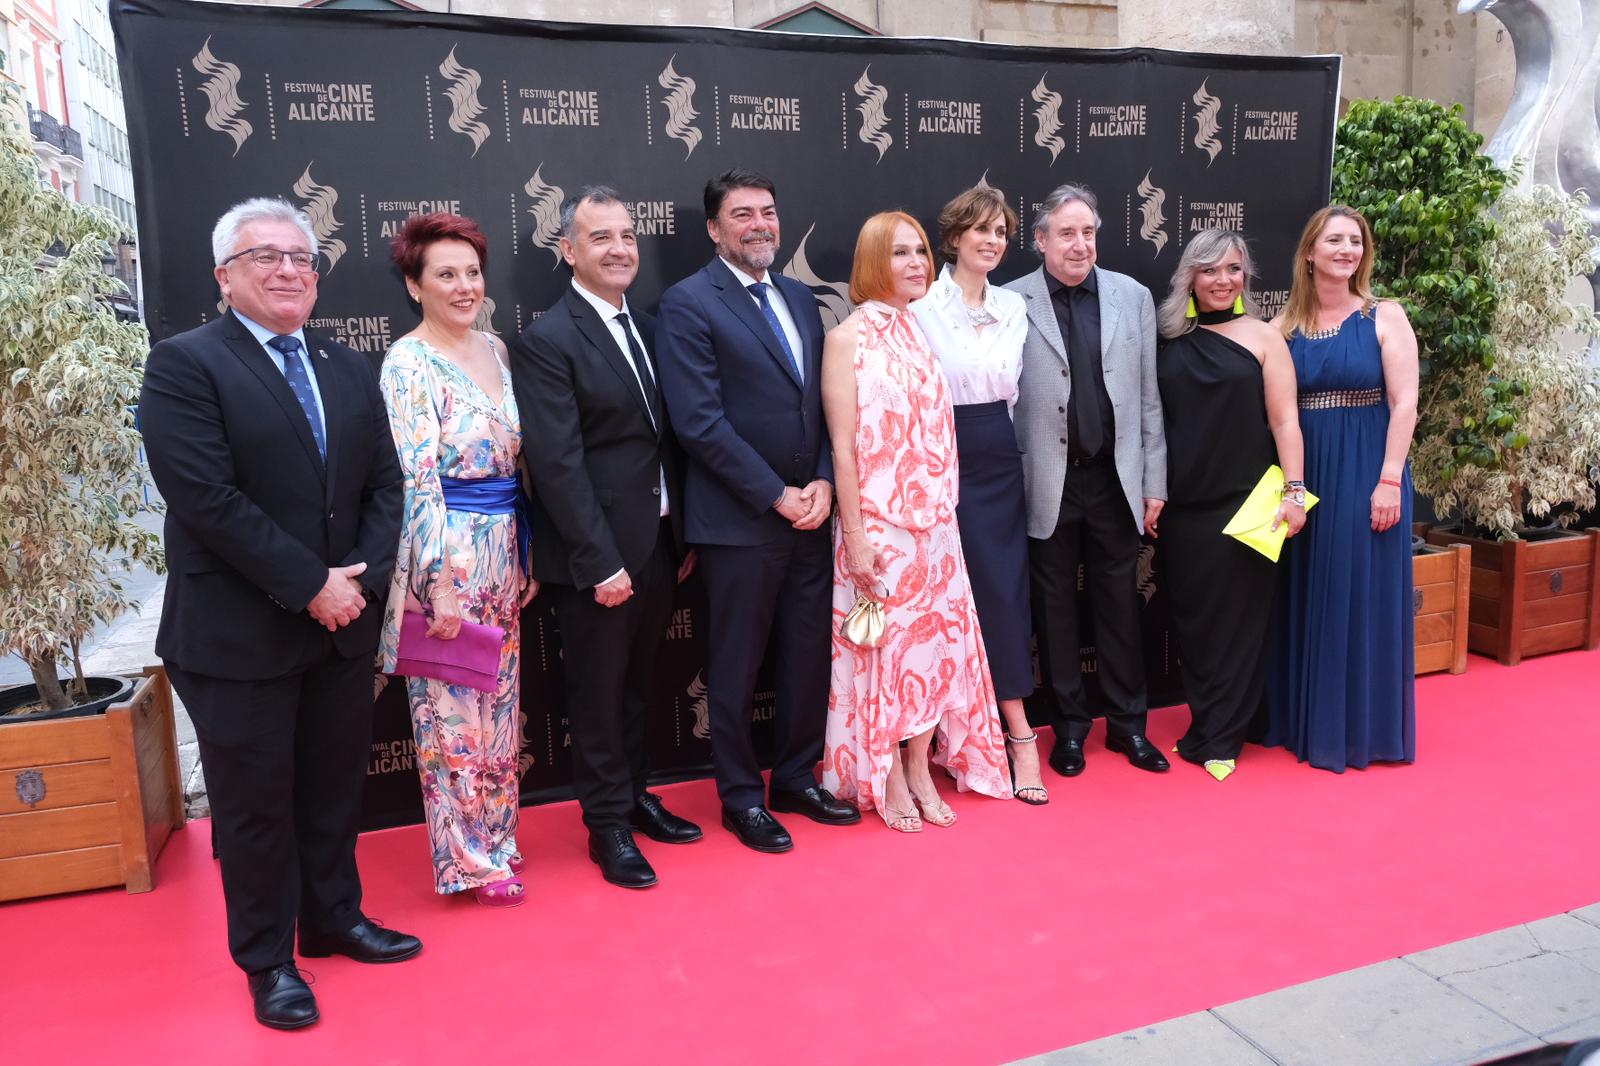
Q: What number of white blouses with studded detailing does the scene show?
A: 1